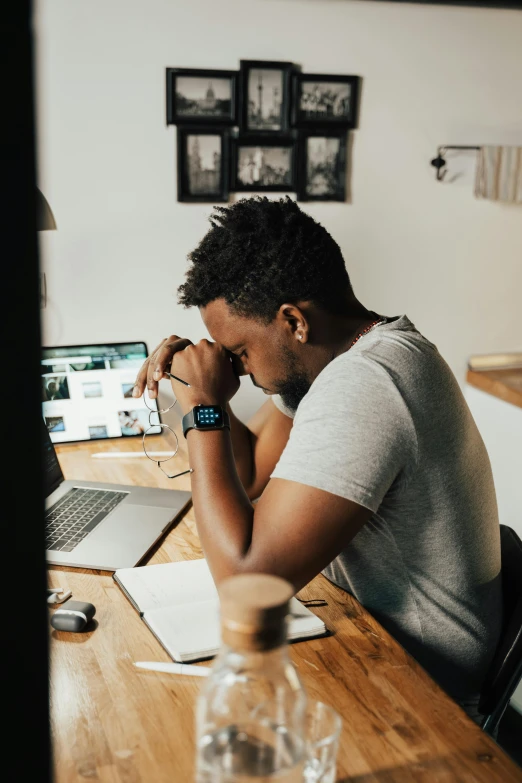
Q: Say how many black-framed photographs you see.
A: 6